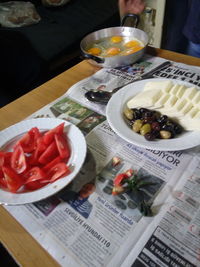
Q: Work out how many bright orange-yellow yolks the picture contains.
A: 5